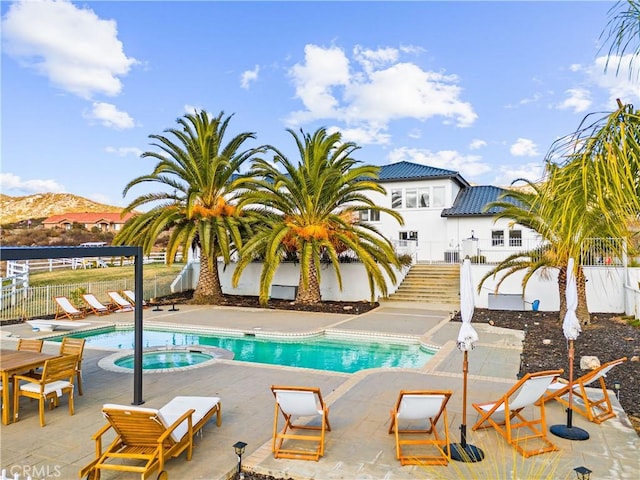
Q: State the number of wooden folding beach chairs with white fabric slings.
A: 8